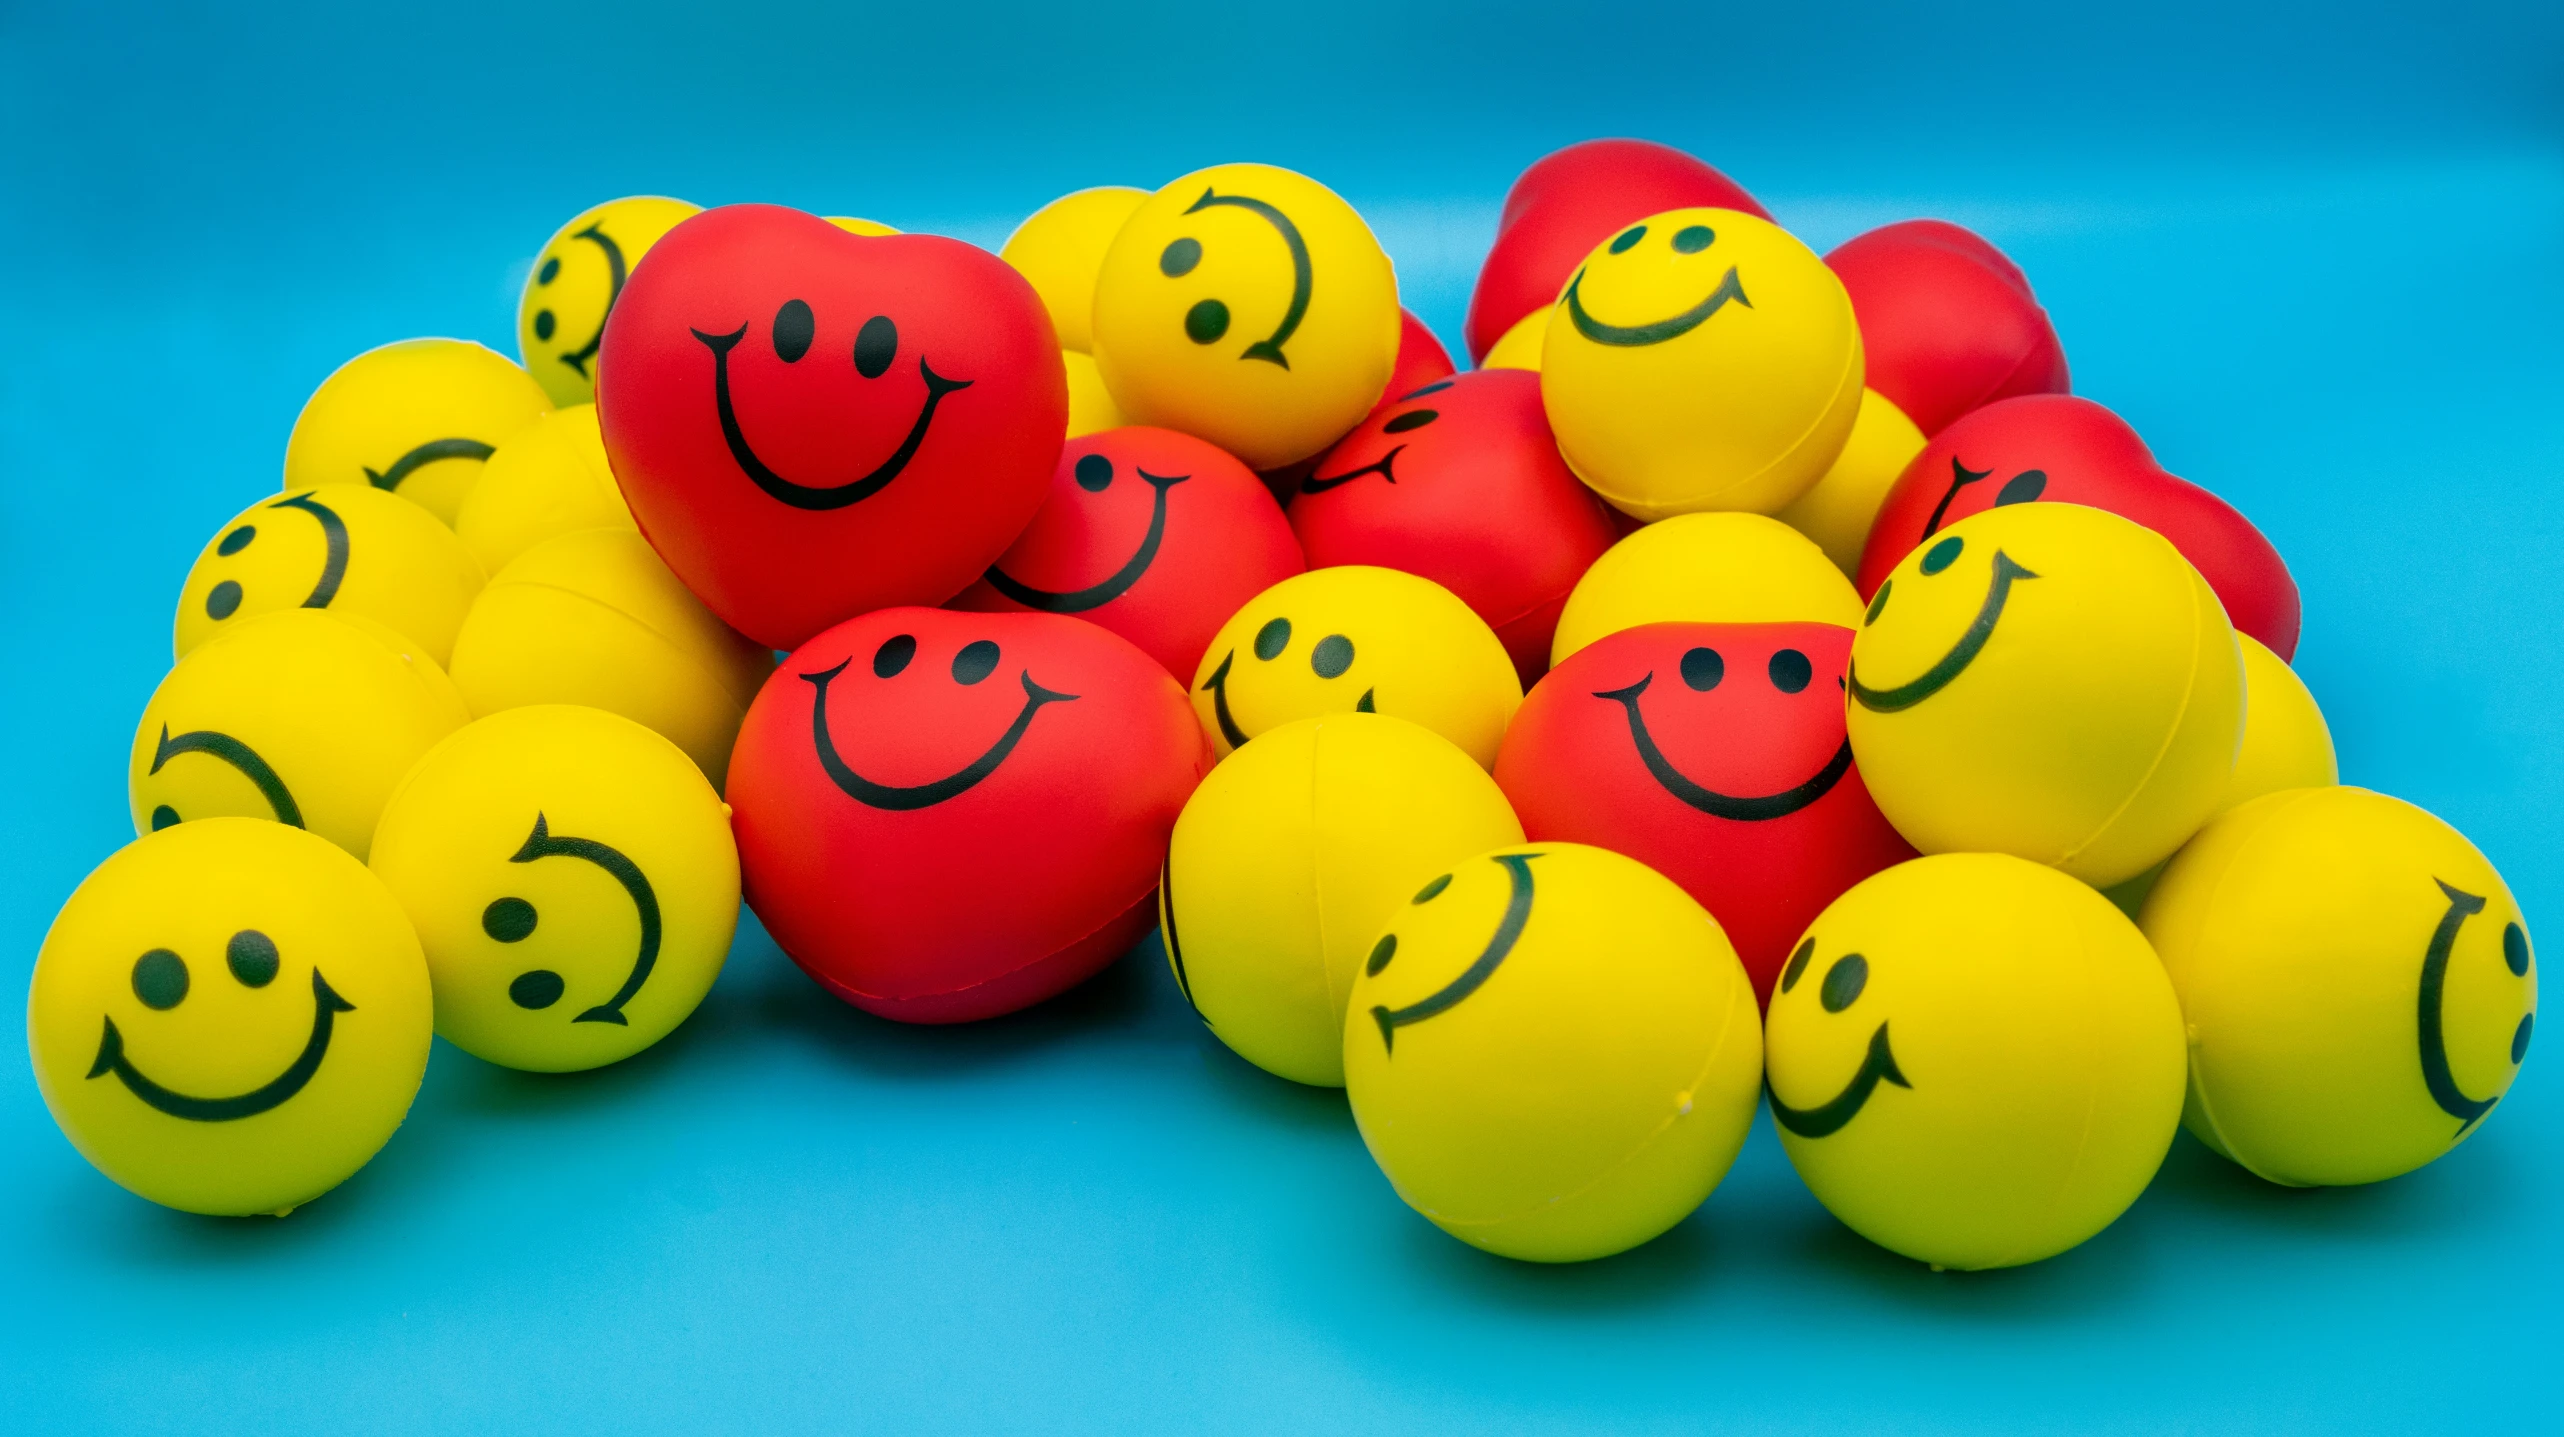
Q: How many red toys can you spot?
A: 9